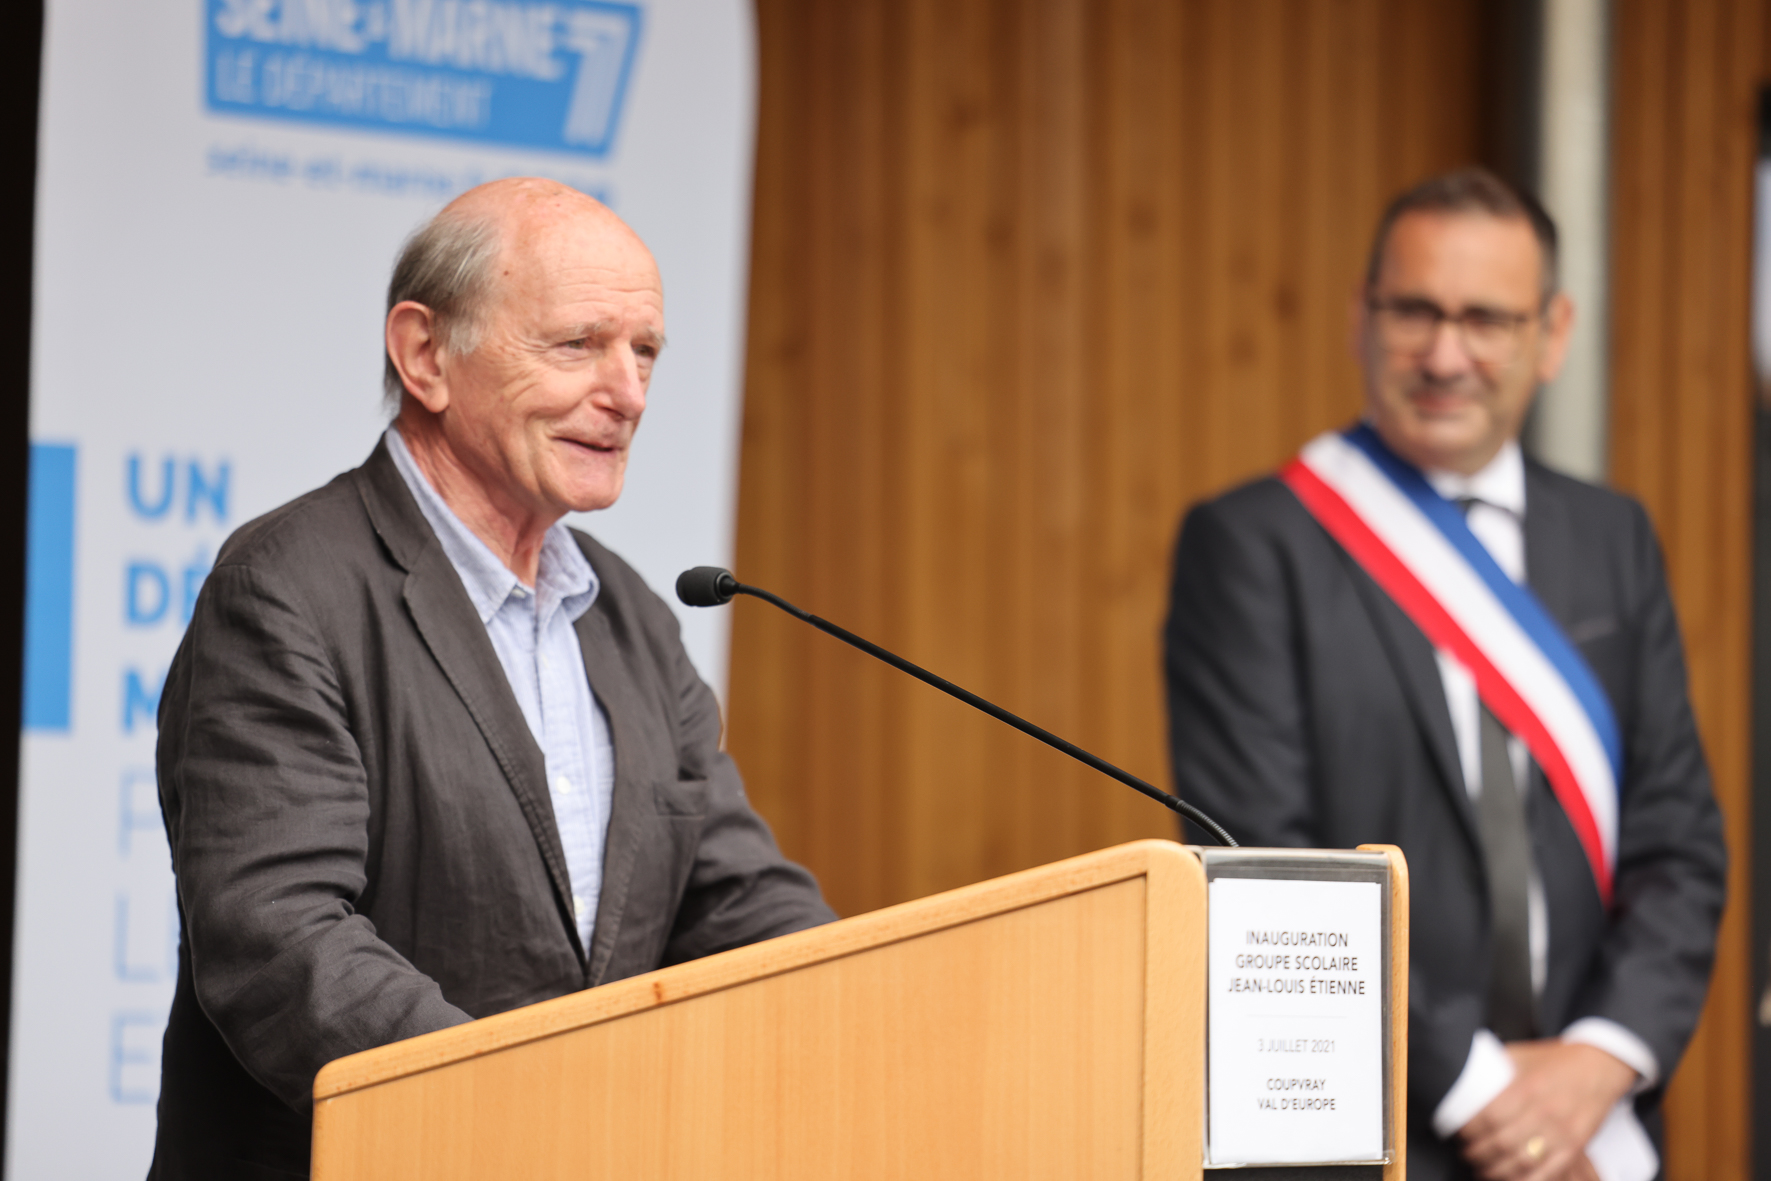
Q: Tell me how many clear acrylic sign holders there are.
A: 1